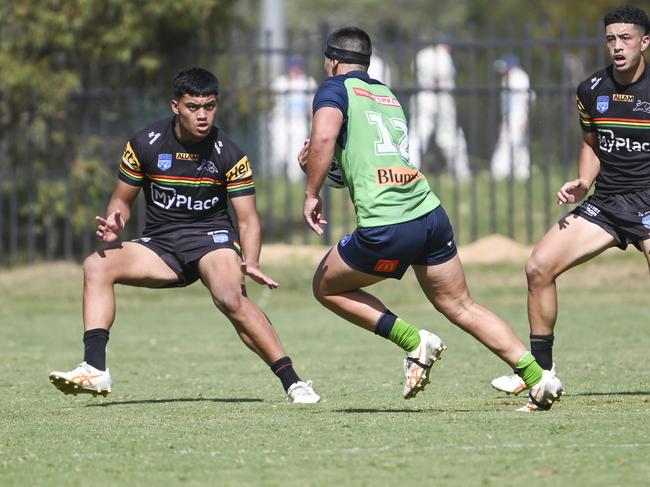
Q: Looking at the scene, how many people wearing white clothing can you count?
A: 4